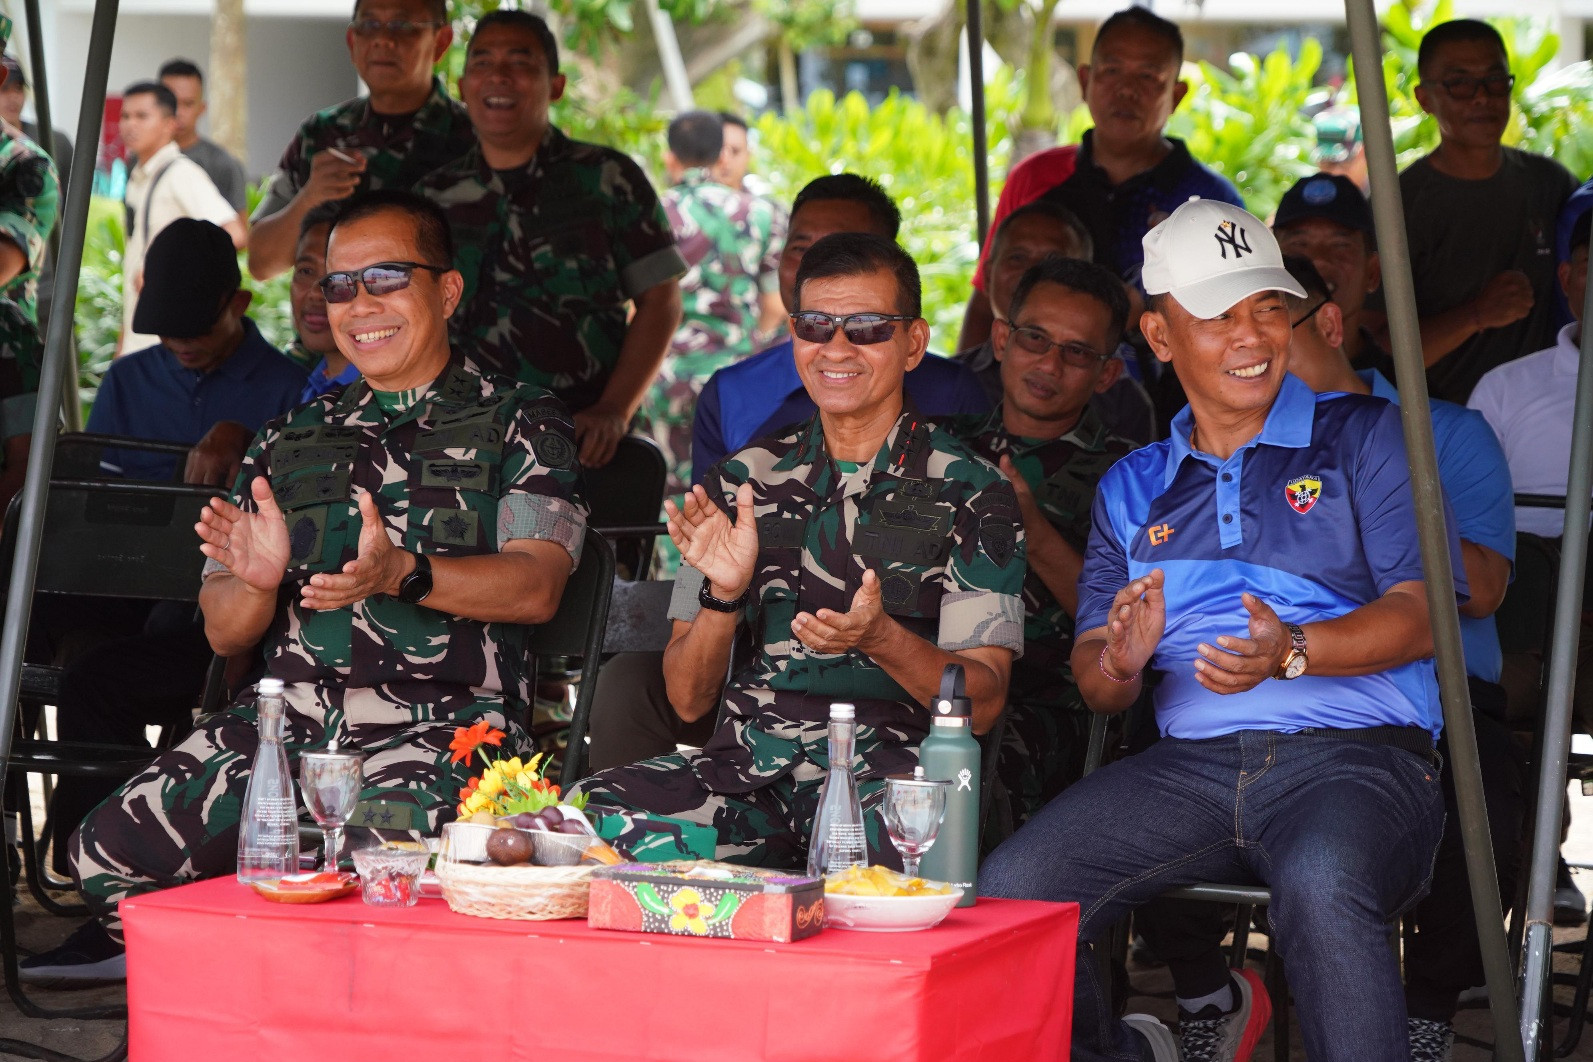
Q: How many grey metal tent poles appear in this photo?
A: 5